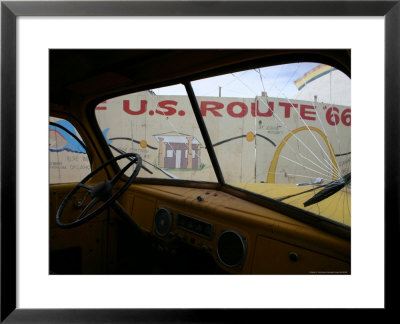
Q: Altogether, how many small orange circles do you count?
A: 2